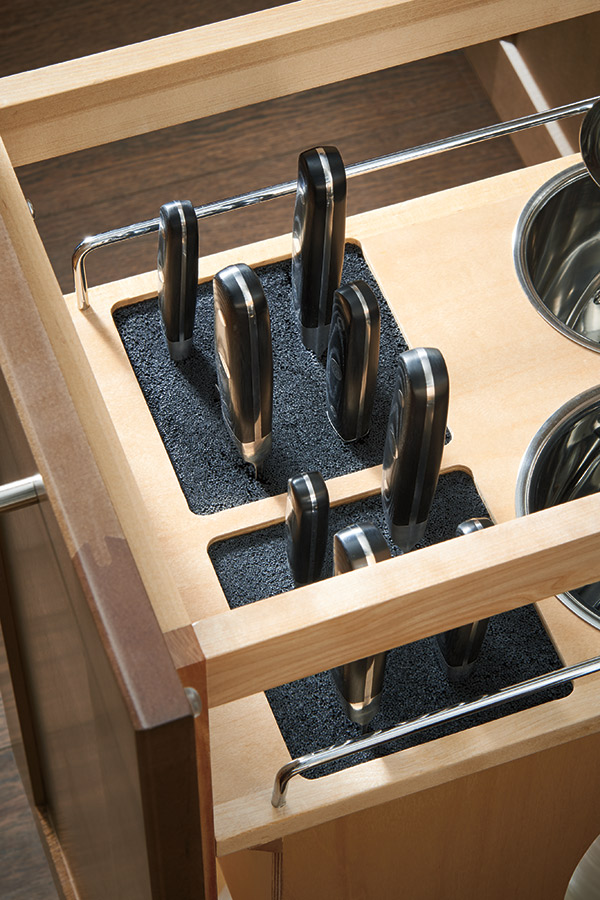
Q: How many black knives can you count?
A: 8